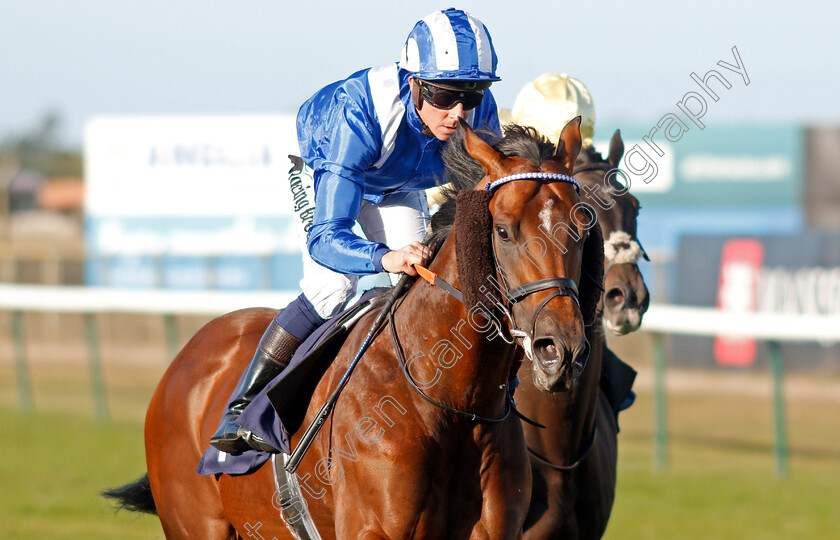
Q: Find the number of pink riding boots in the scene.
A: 0